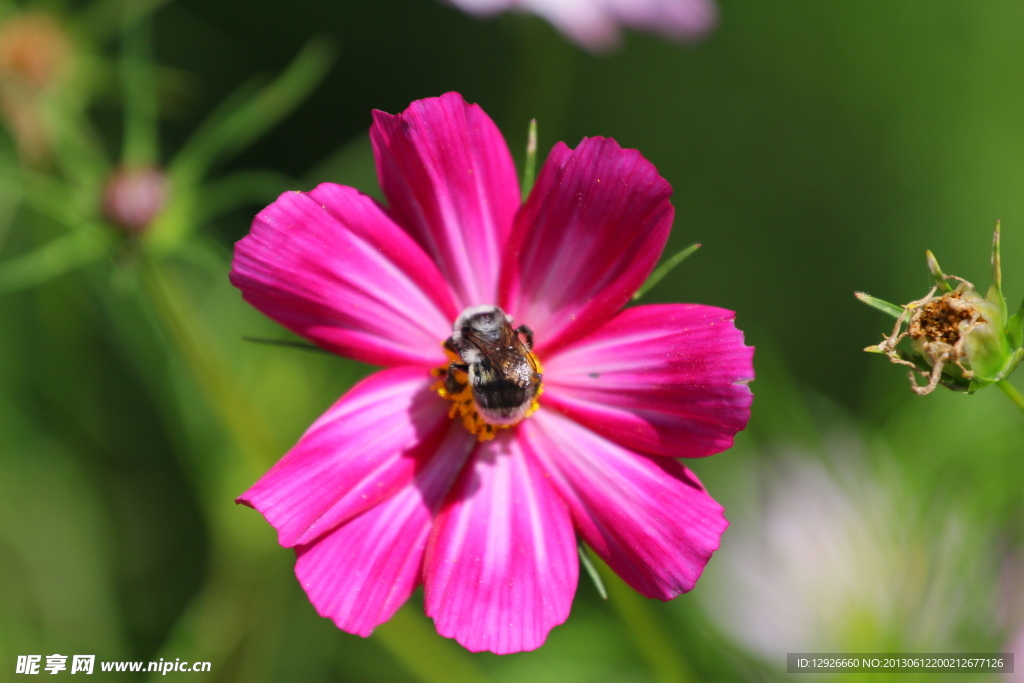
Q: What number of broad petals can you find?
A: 8